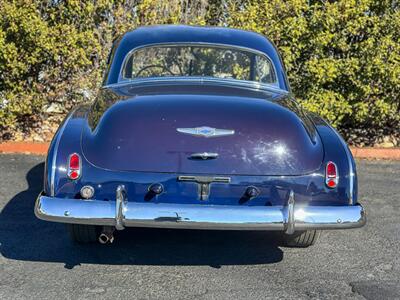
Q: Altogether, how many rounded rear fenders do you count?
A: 2